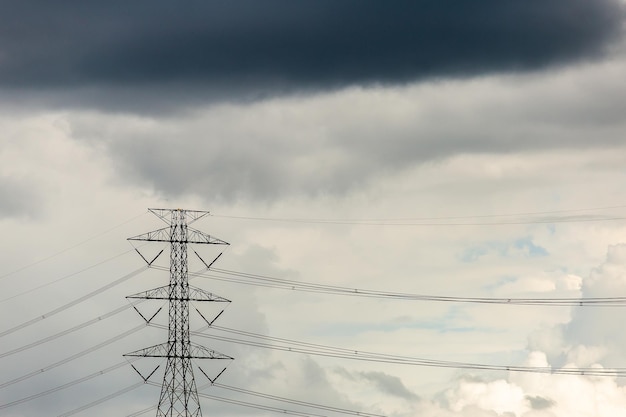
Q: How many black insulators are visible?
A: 12